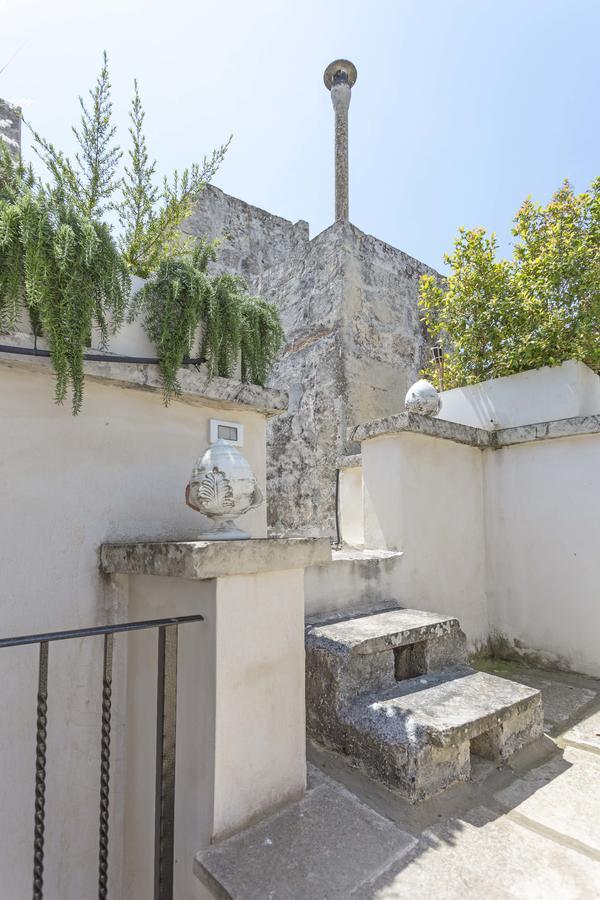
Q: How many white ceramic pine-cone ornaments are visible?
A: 2